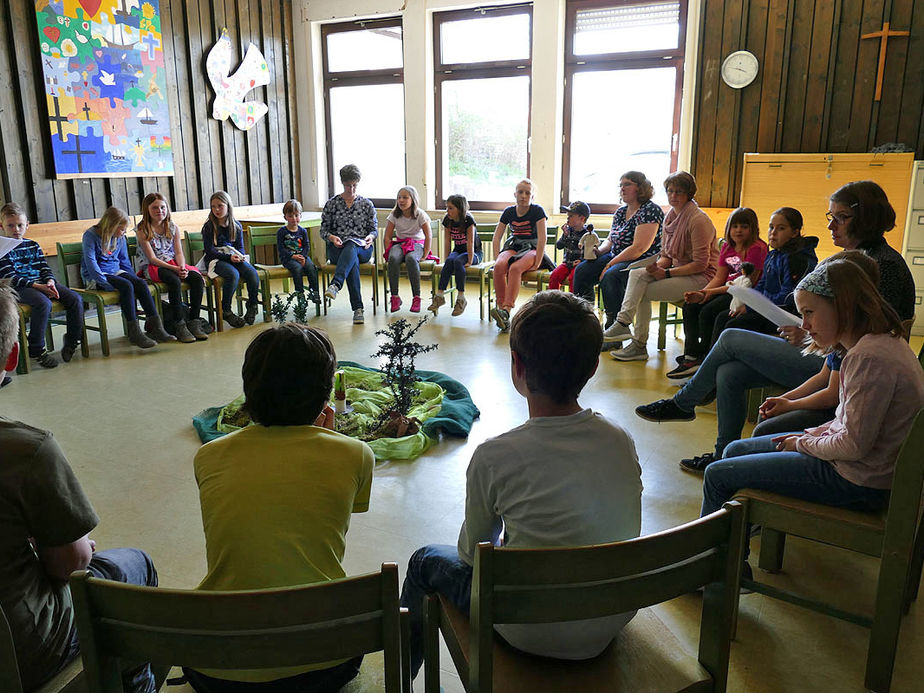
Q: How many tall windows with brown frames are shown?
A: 3